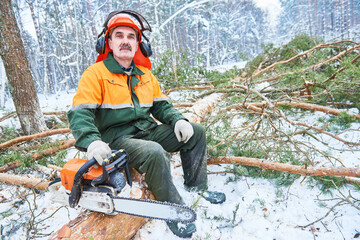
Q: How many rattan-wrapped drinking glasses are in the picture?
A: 0